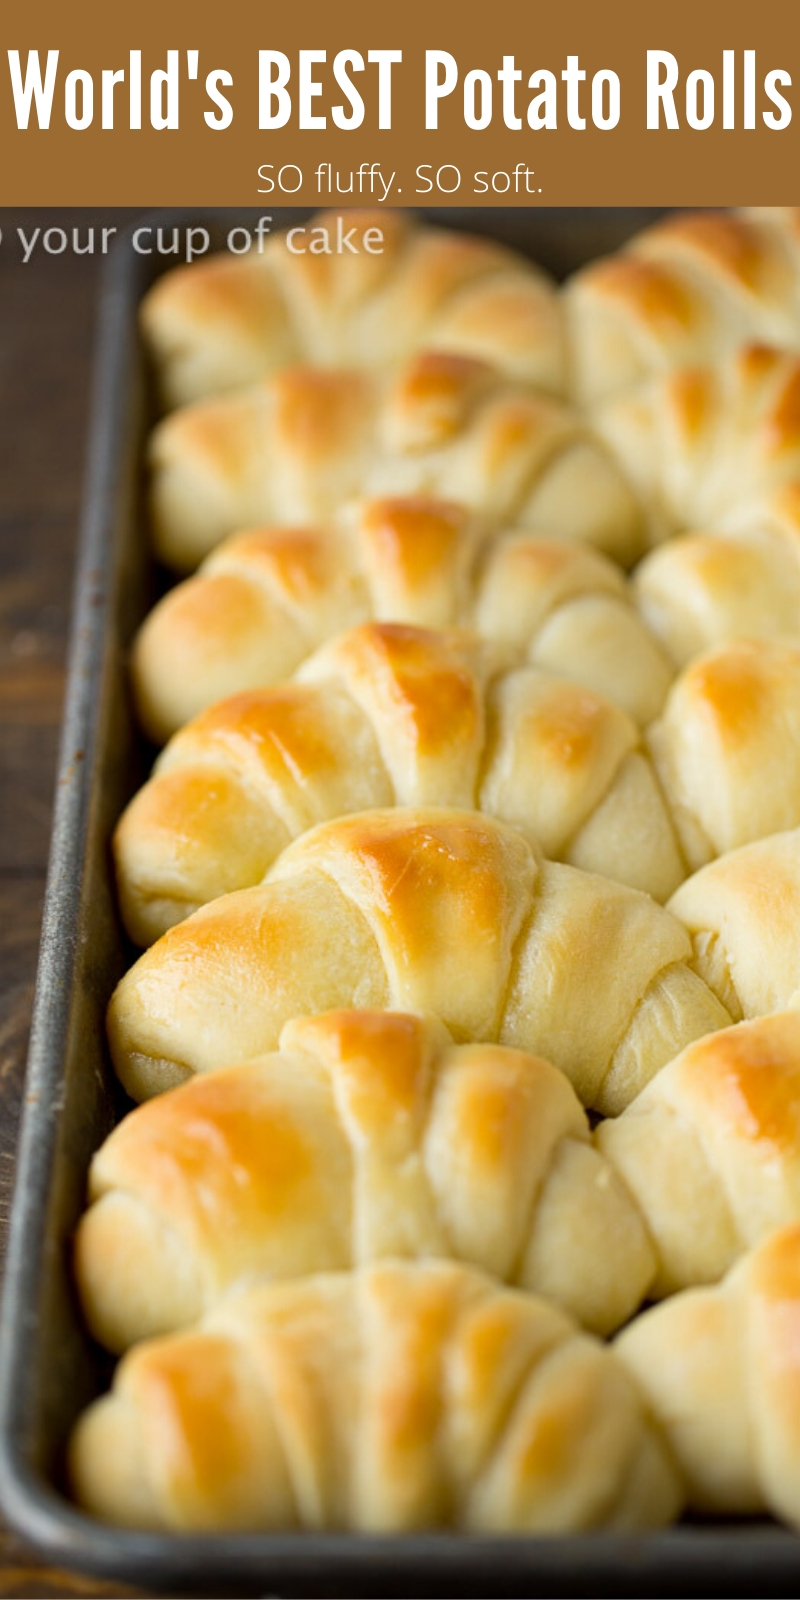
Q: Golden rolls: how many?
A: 14